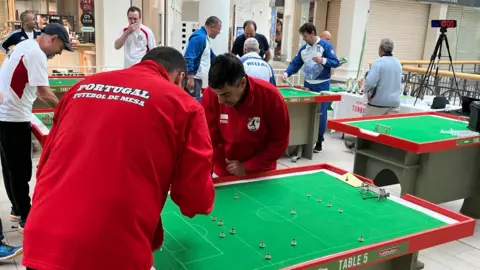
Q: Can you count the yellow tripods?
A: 0